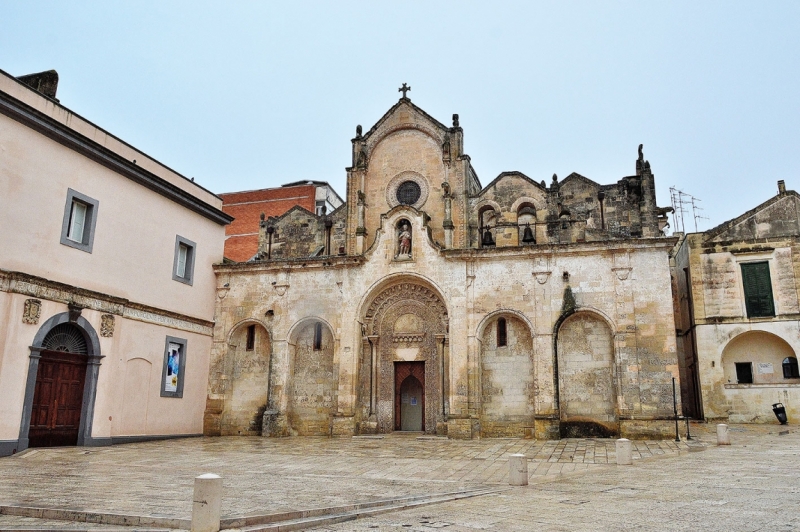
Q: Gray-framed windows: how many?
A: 3